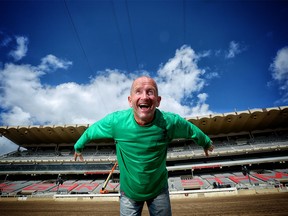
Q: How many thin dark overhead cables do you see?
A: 4